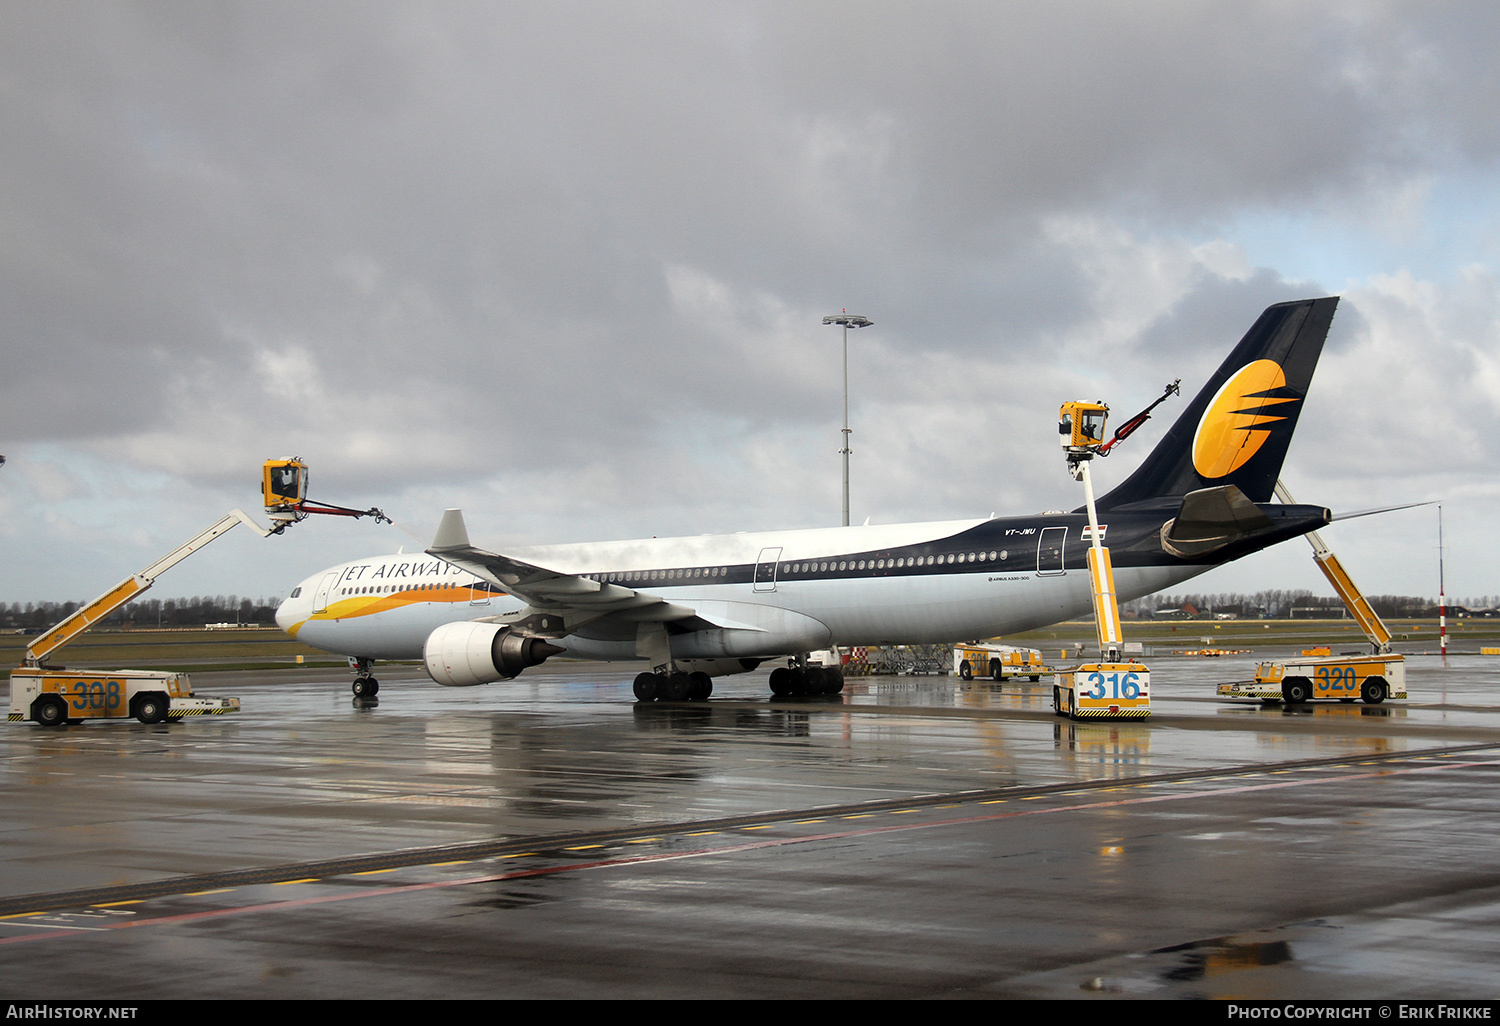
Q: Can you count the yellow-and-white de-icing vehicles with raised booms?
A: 3